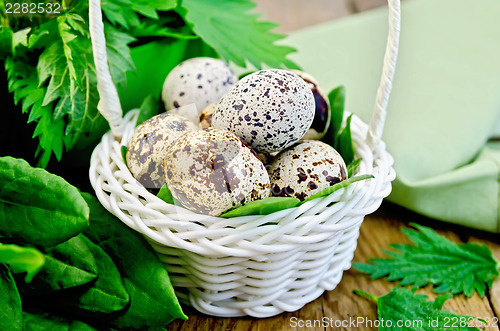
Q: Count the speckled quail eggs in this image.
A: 7